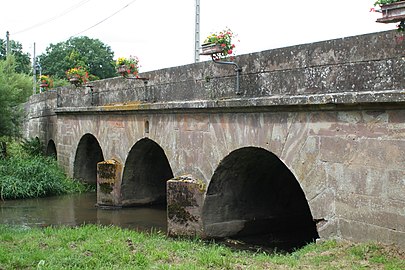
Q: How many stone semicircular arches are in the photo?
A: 4